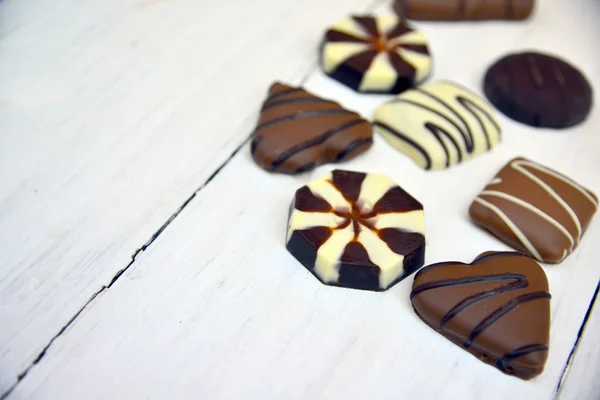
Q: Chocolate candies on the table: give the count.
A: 8